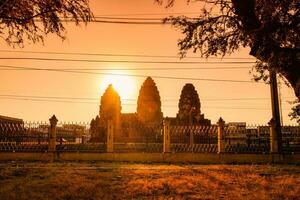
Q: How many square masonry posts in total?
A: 5